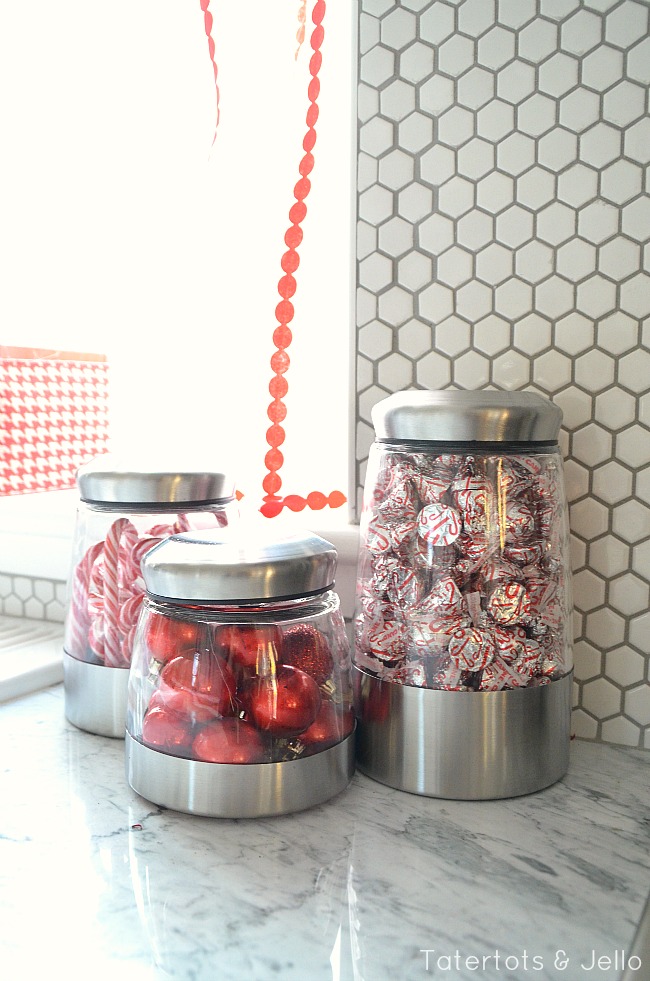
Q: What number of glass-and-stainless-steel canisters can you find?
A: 3